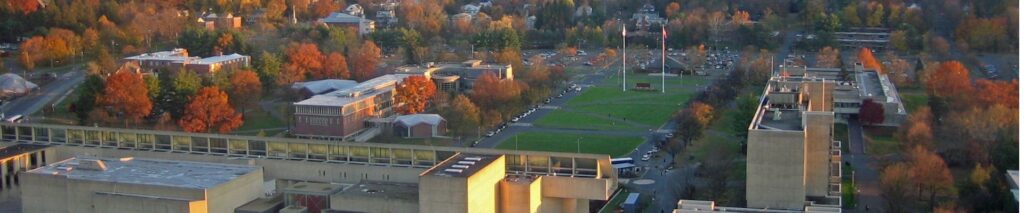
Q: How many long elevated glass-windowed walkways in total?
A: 1